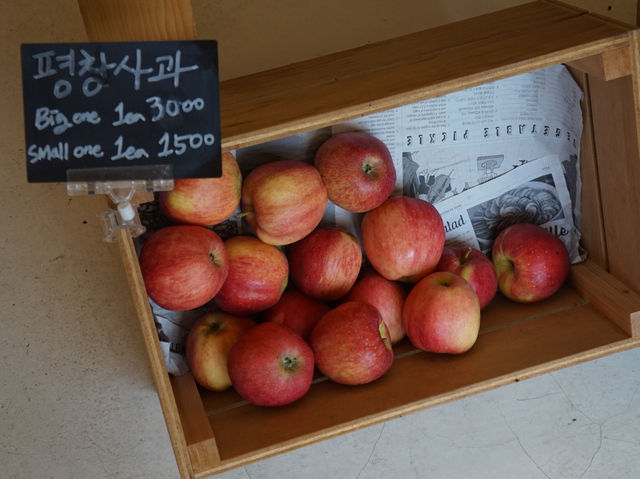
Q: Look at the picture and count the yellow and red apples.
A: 15